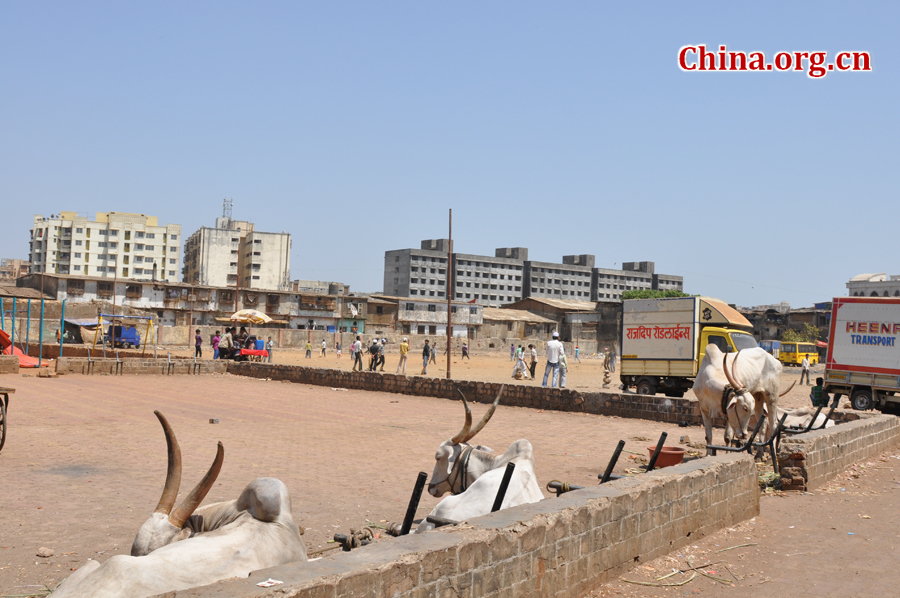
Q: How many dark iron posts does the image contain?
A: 8